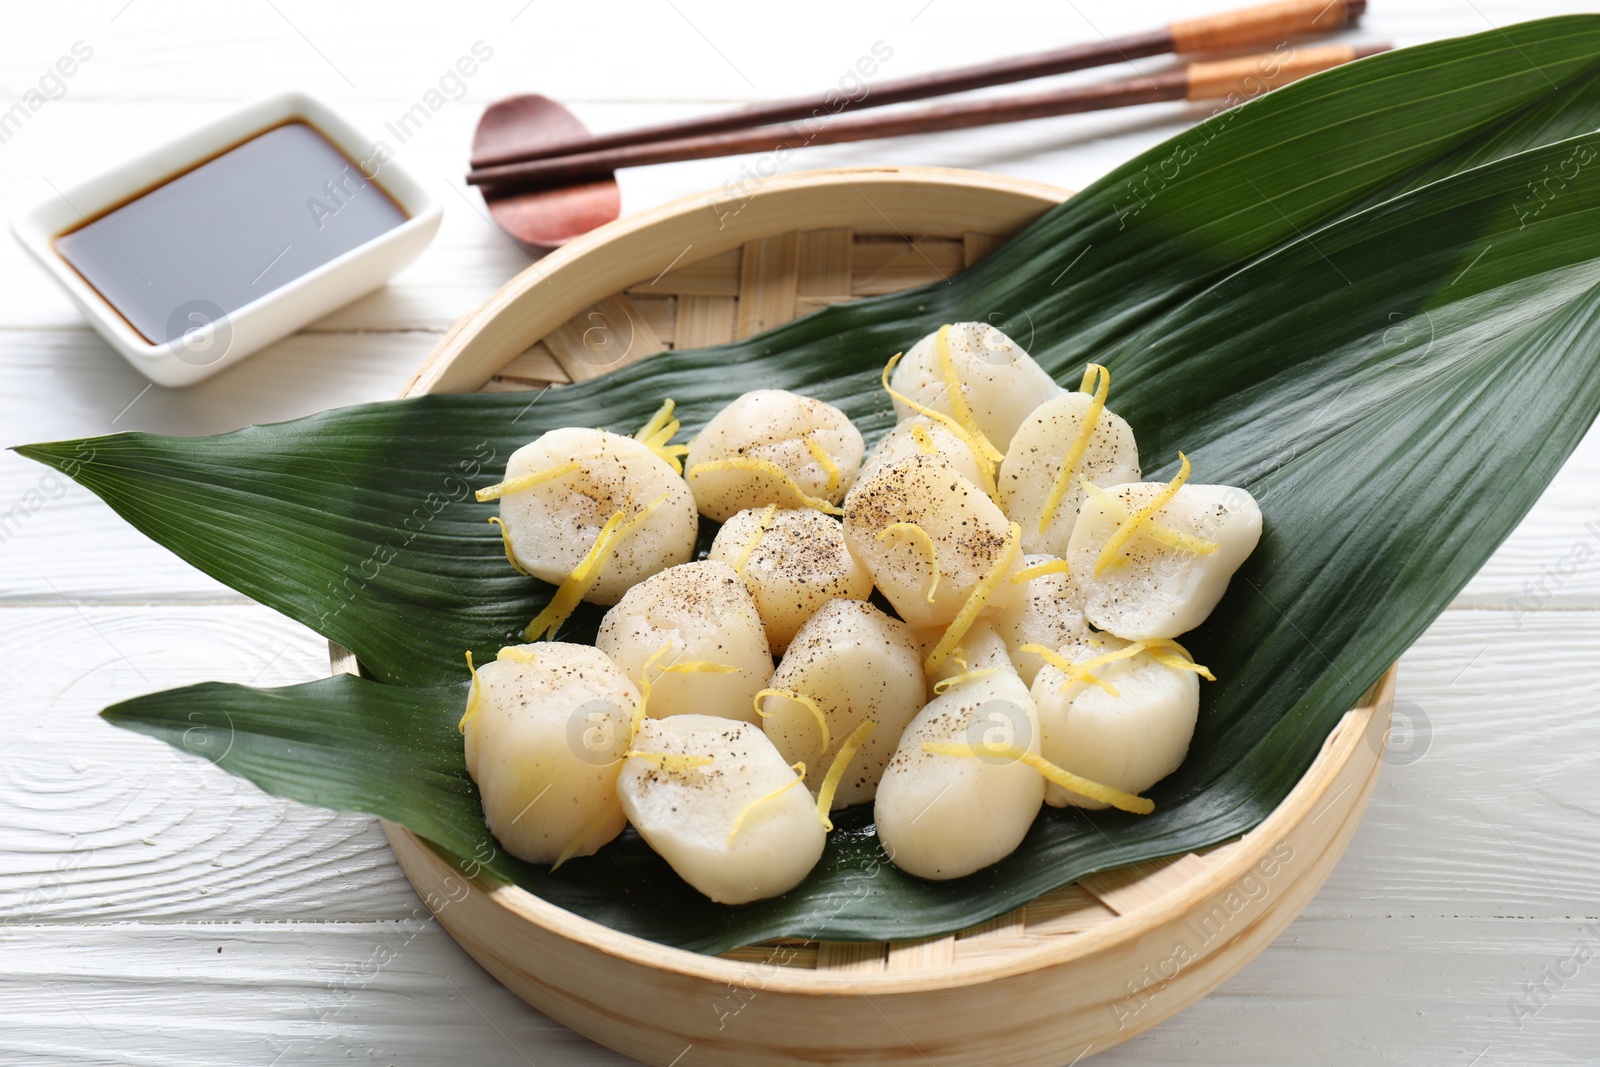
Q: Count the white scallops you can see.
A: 15